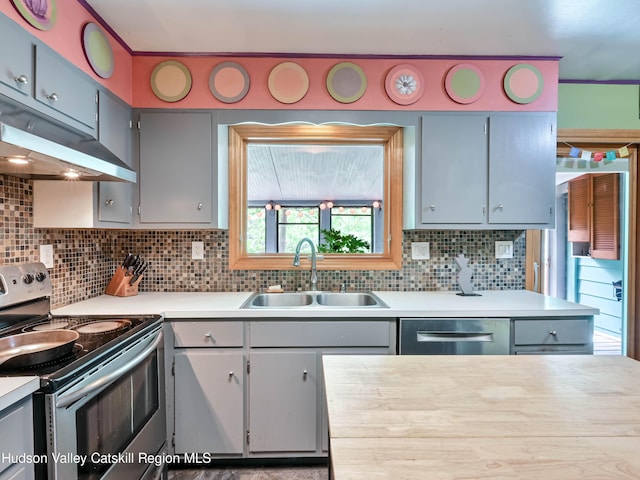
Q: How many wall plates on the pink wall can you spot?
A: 9